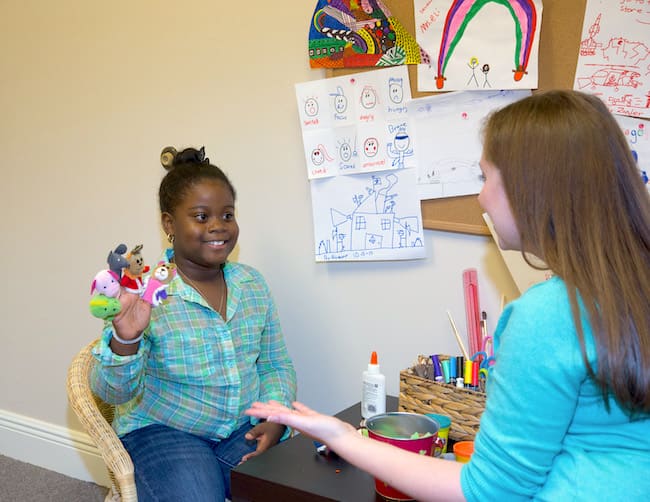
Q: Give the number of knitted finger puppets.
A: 5